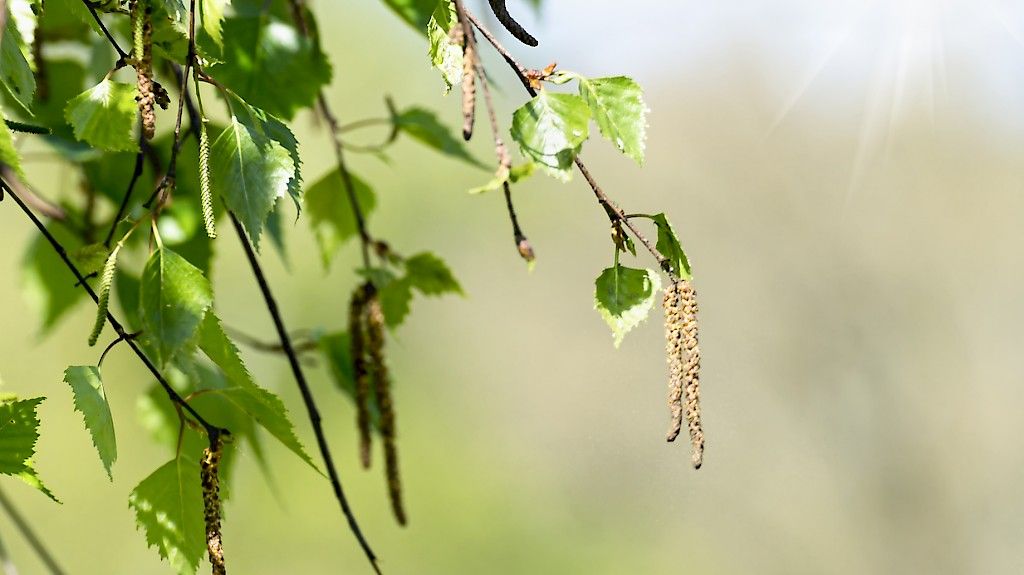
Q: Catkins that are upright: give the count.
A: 0